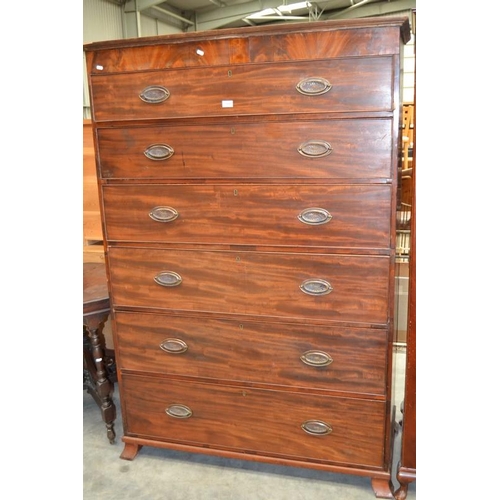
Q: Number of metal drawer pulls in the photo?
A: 12